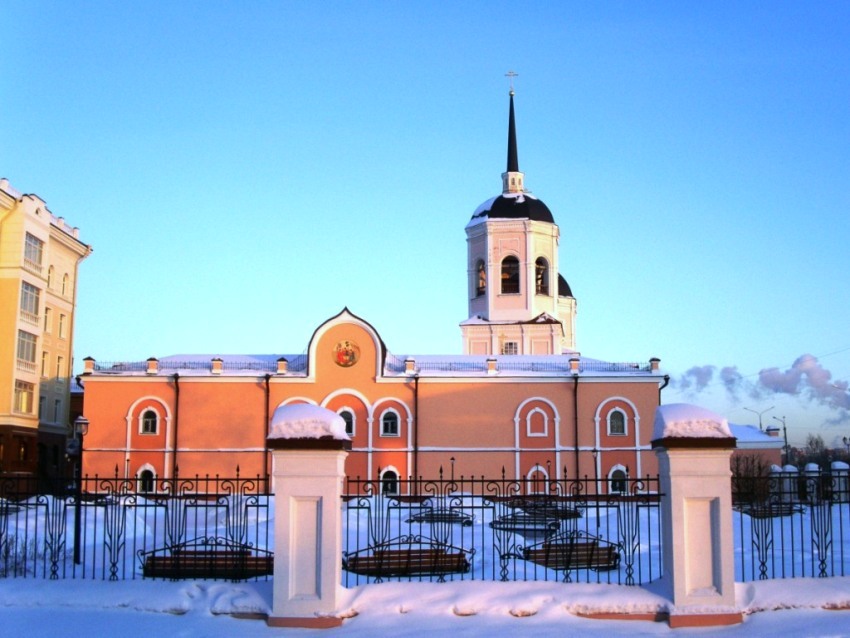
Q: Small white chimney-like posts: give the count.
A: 8